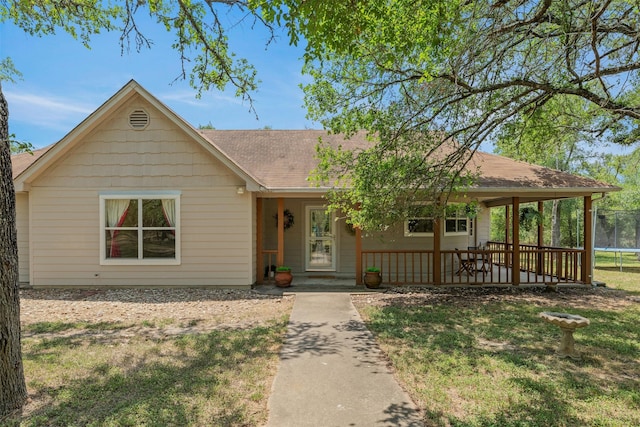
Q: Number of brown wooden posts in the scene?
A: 8